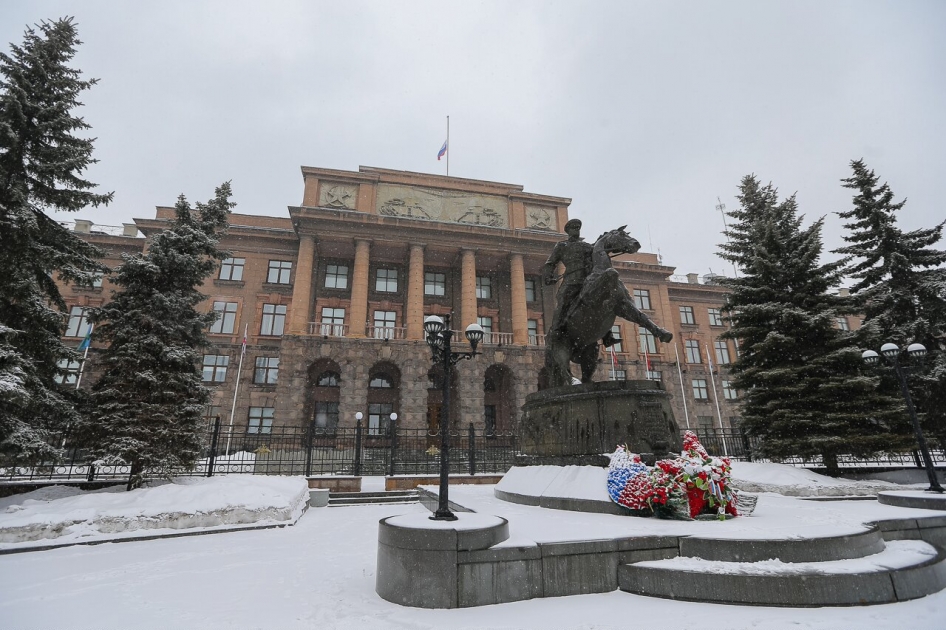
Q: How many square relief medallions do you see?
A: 2